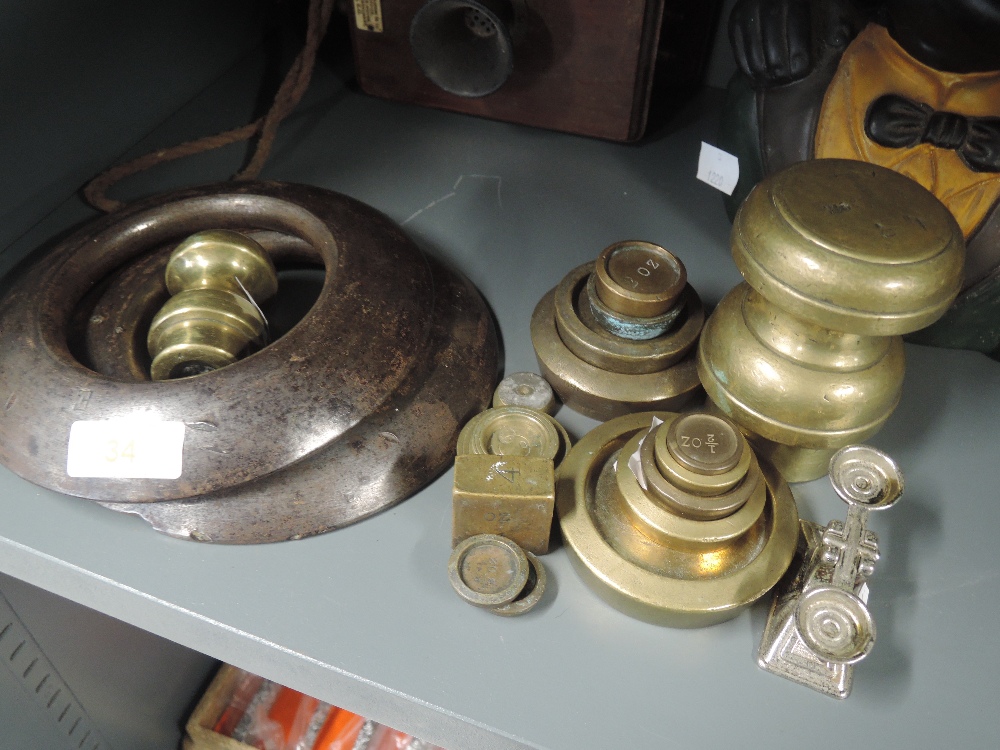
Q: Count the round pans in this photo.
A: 2